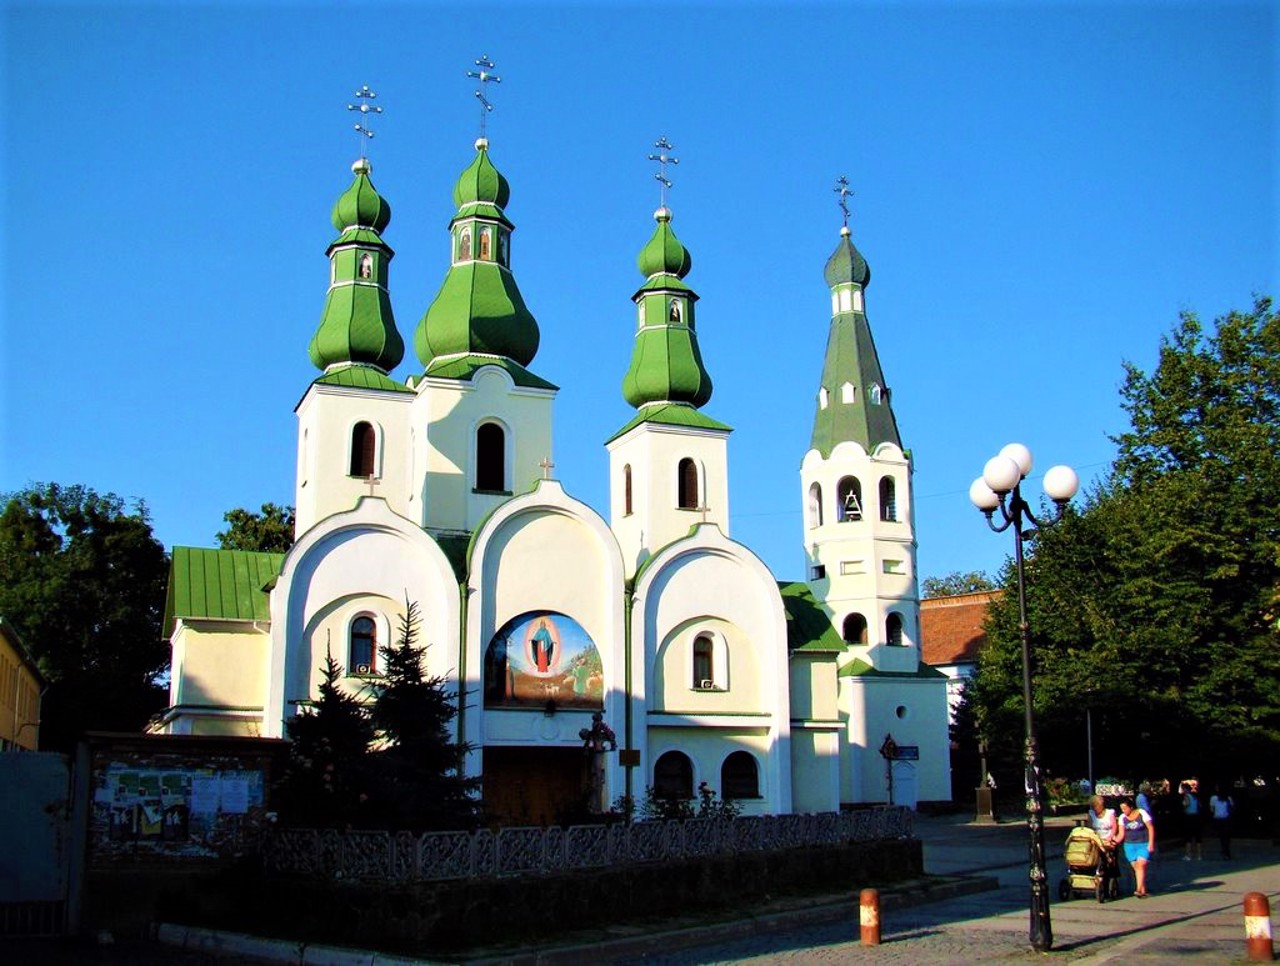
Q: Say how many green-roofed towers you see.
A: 4